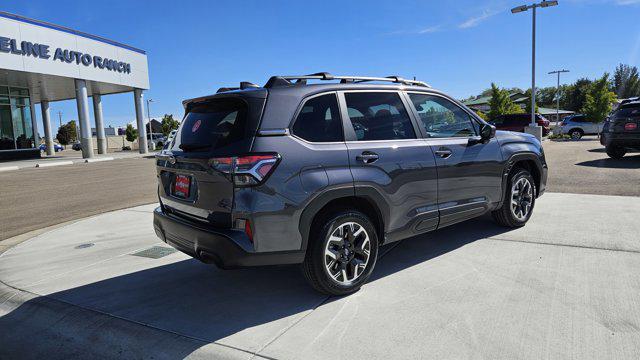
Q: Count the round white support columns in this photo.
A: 4